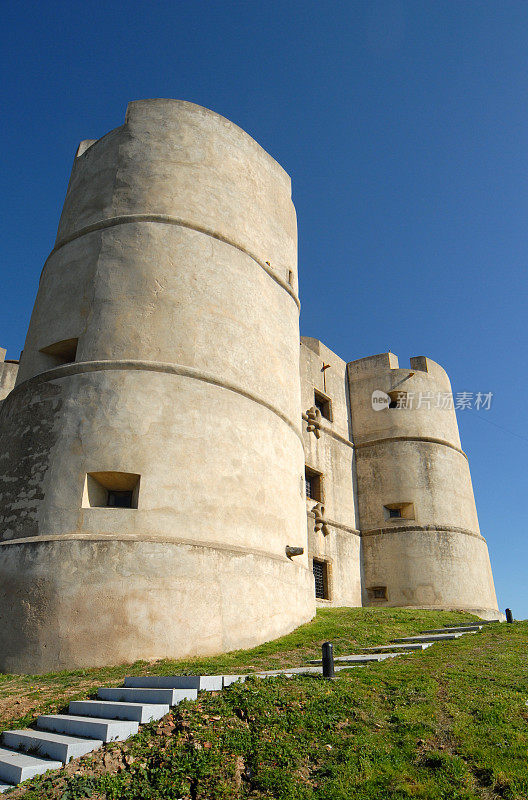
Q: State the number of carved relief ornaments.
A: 2